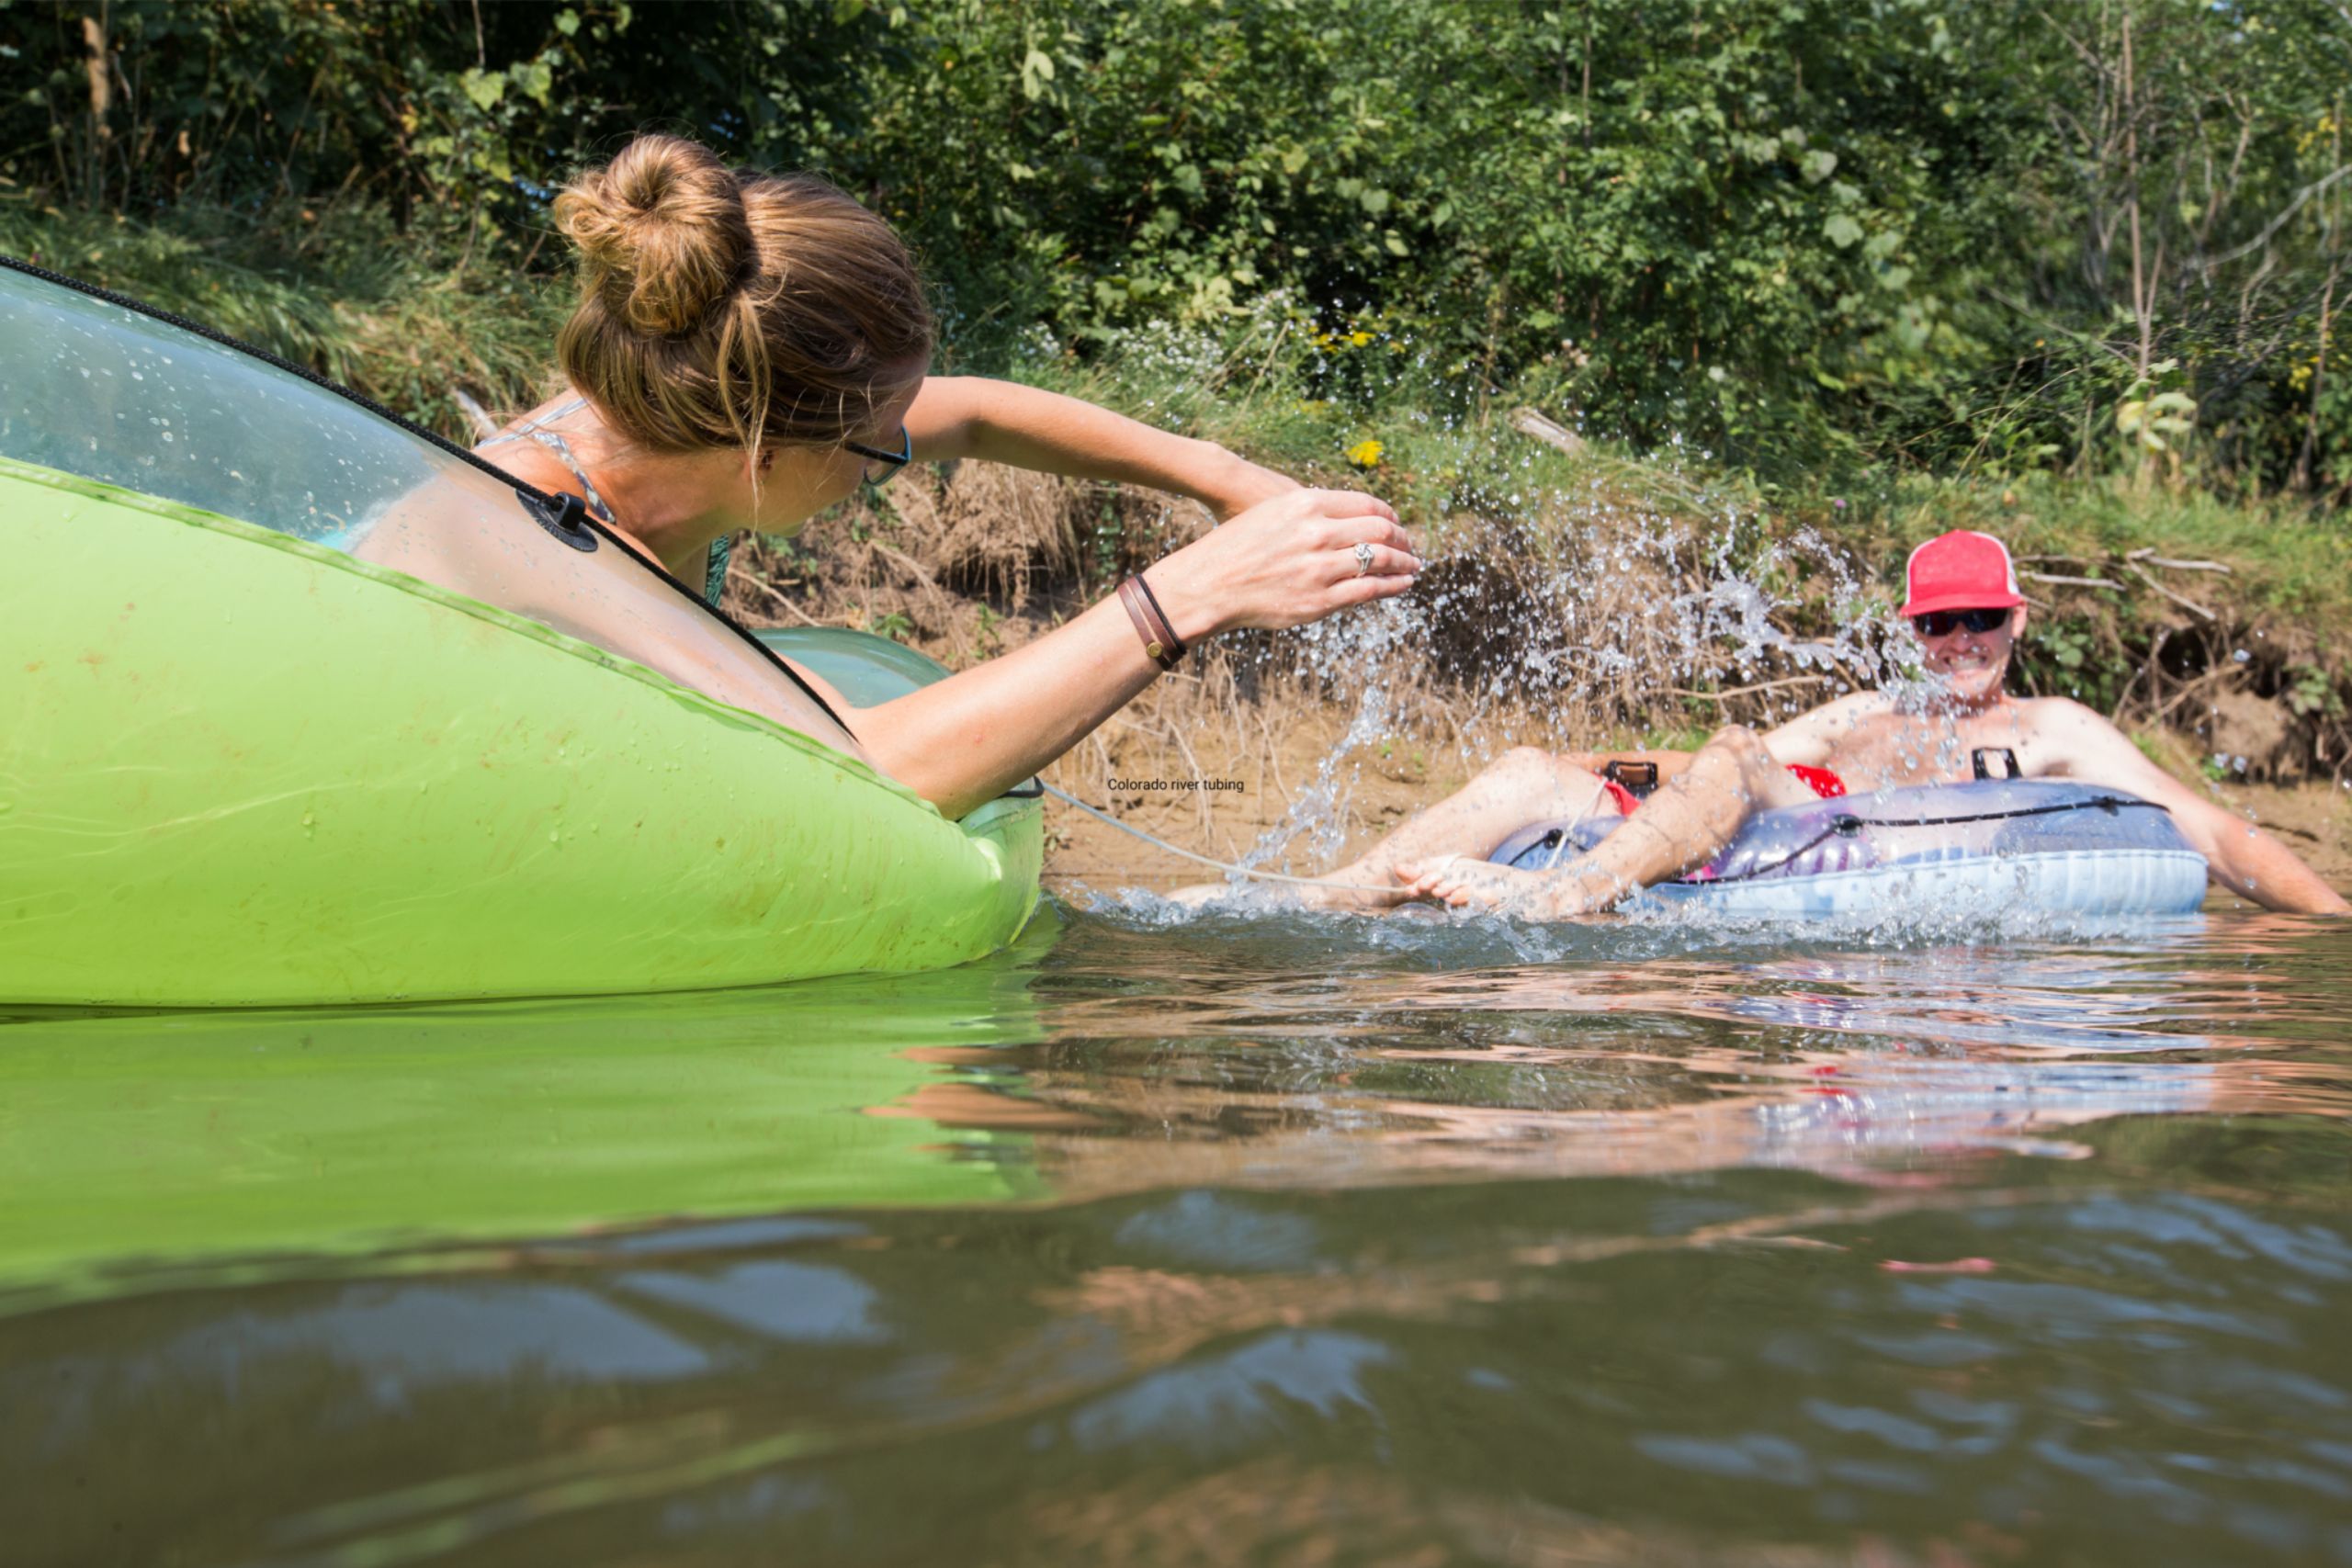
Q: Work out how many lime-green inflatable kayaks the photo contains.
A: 1